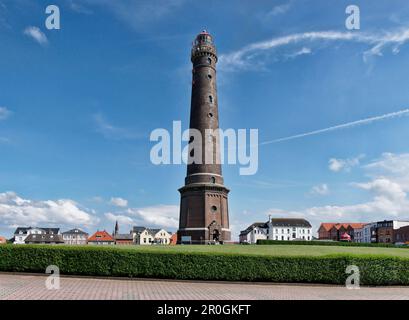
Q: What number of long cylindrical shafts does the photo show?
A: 1